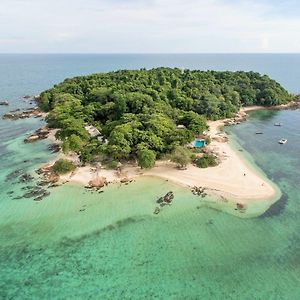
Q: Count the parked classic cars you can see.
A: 0